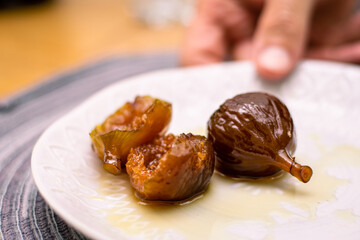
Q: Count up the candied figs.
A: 2